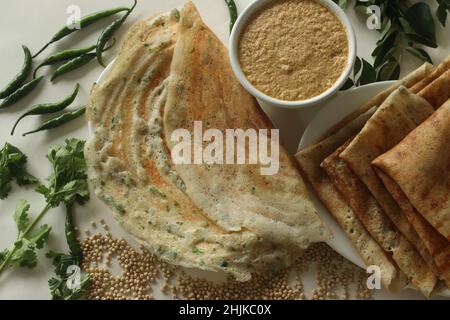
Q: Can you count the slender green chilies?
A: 10